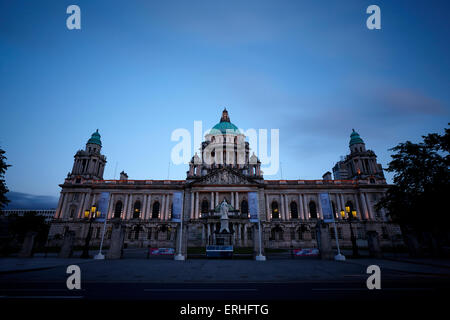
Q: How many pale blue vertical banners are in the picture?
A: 4